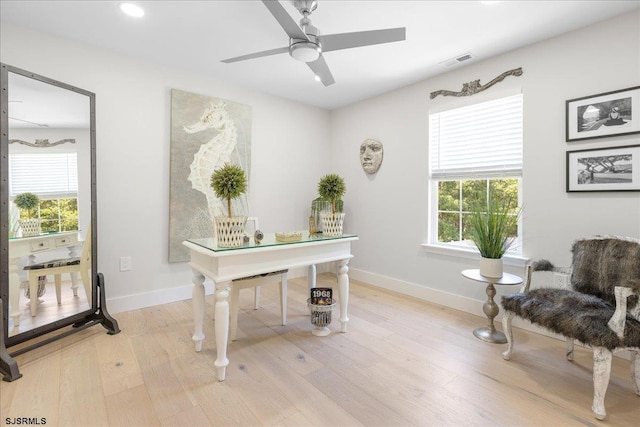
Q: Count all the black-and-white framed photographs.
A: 2